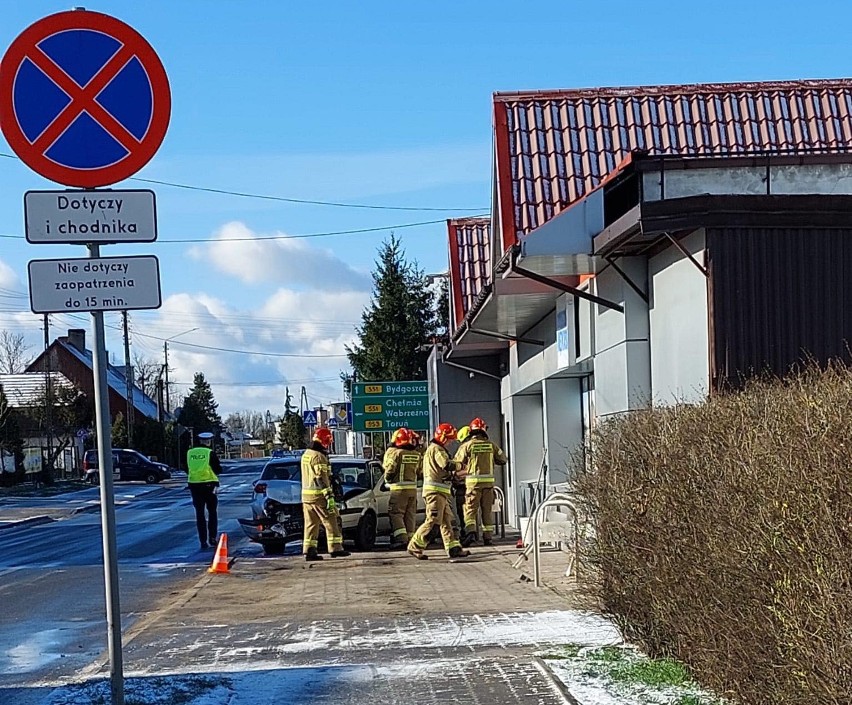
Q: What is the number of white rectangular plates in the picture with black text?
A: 2